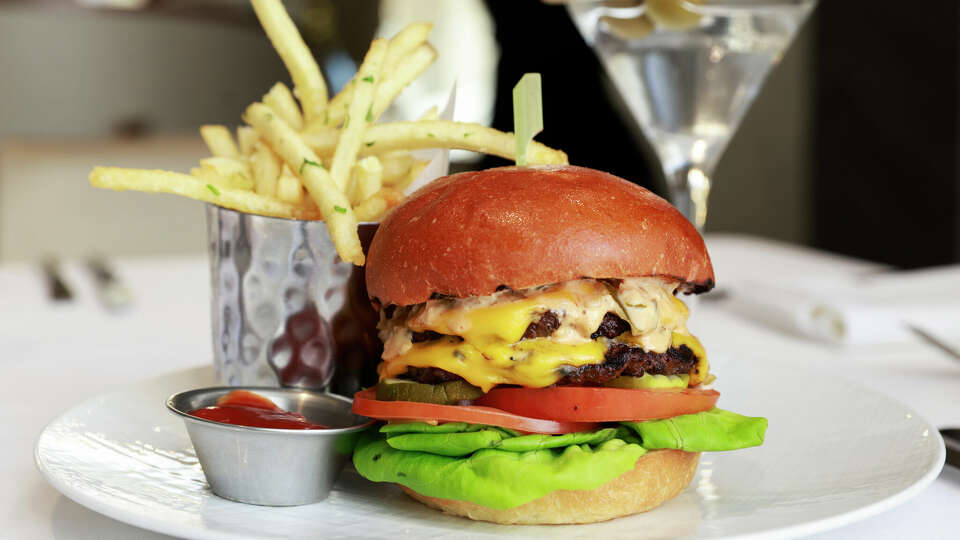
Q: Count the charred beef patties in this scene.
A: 2